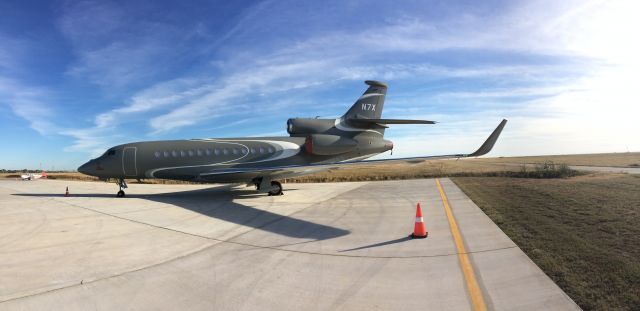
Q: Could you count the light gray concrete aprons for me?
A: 1